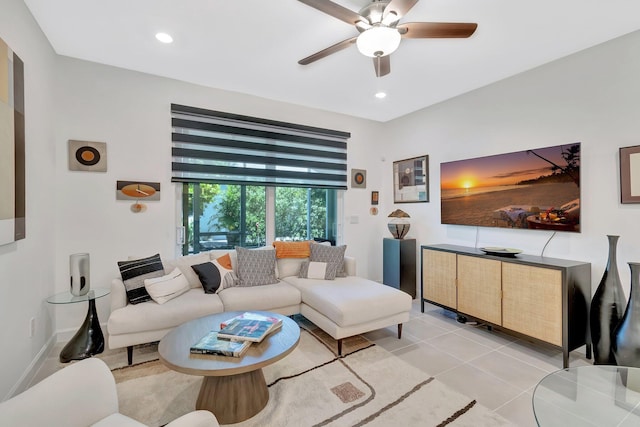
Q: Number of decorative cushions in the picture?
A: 6